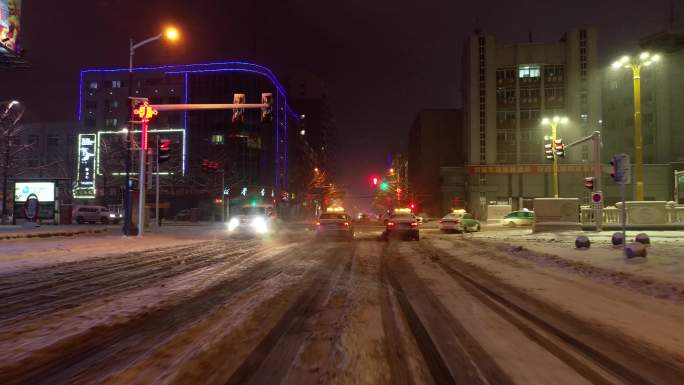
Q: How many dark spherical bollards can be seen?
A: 4